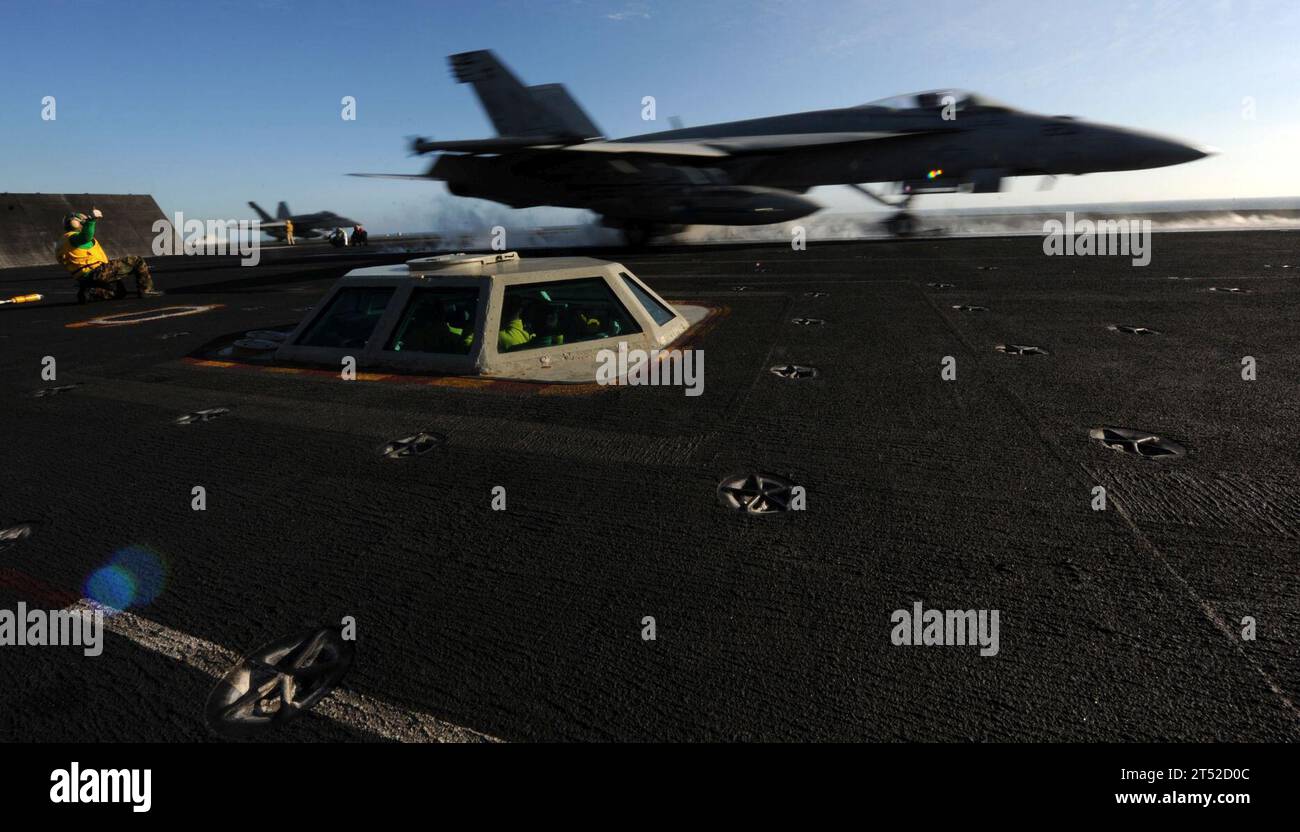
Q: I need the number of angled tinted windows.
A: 4